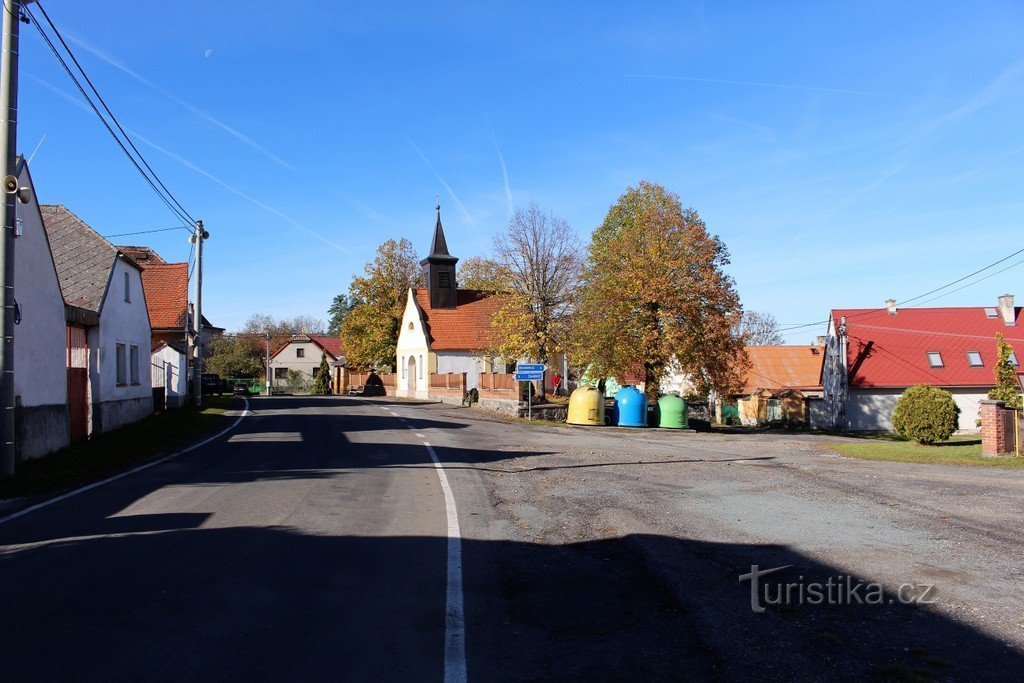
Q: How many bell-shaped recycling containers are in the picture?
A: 3